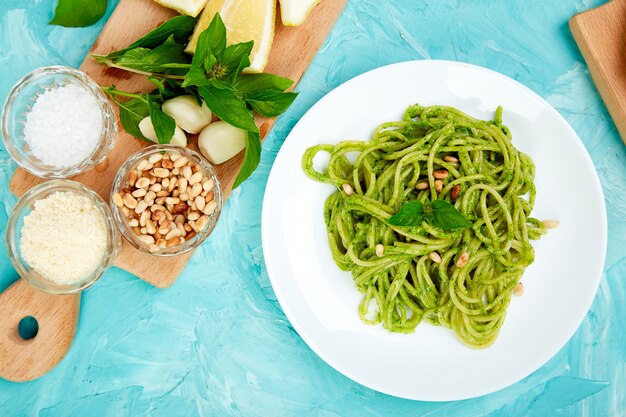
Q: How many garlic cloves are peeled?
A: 3